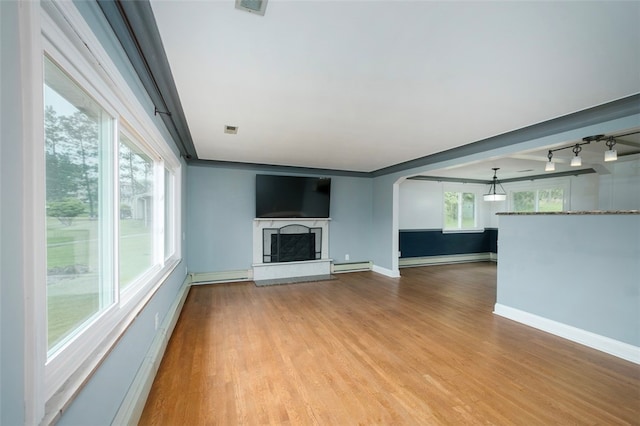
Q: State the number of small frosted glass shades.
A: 3